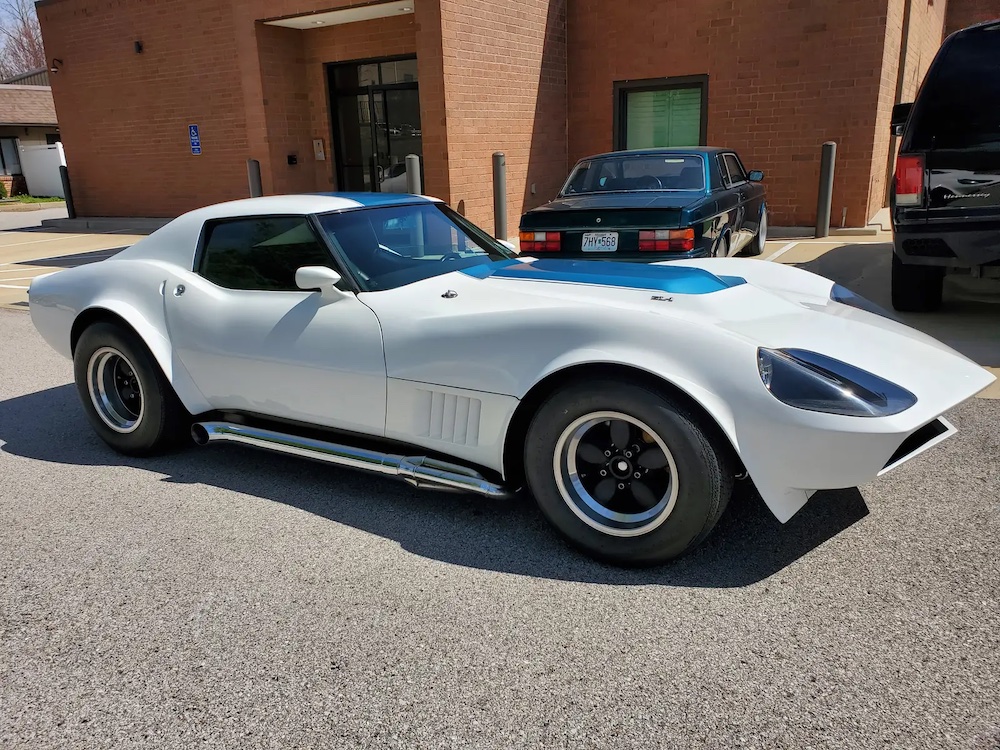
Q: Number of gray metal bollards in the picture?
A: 5